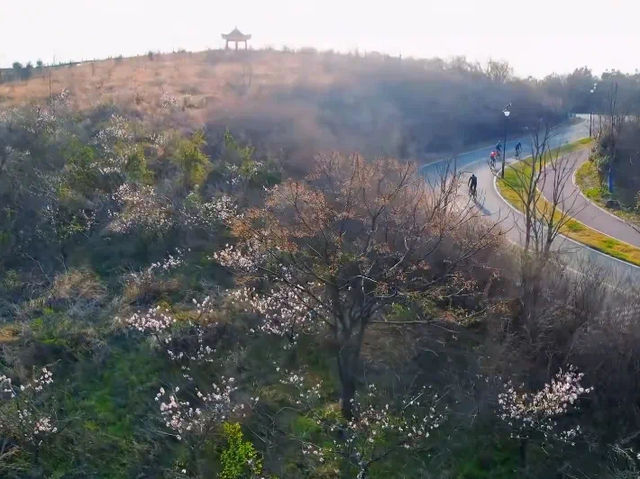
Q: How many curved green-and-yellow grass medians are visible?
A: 1